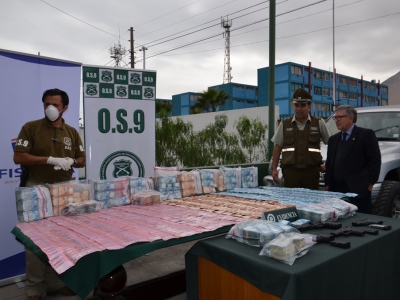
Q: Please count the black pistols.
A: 4